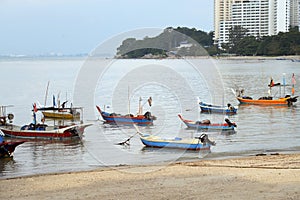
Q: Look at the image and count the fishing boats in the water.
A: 8